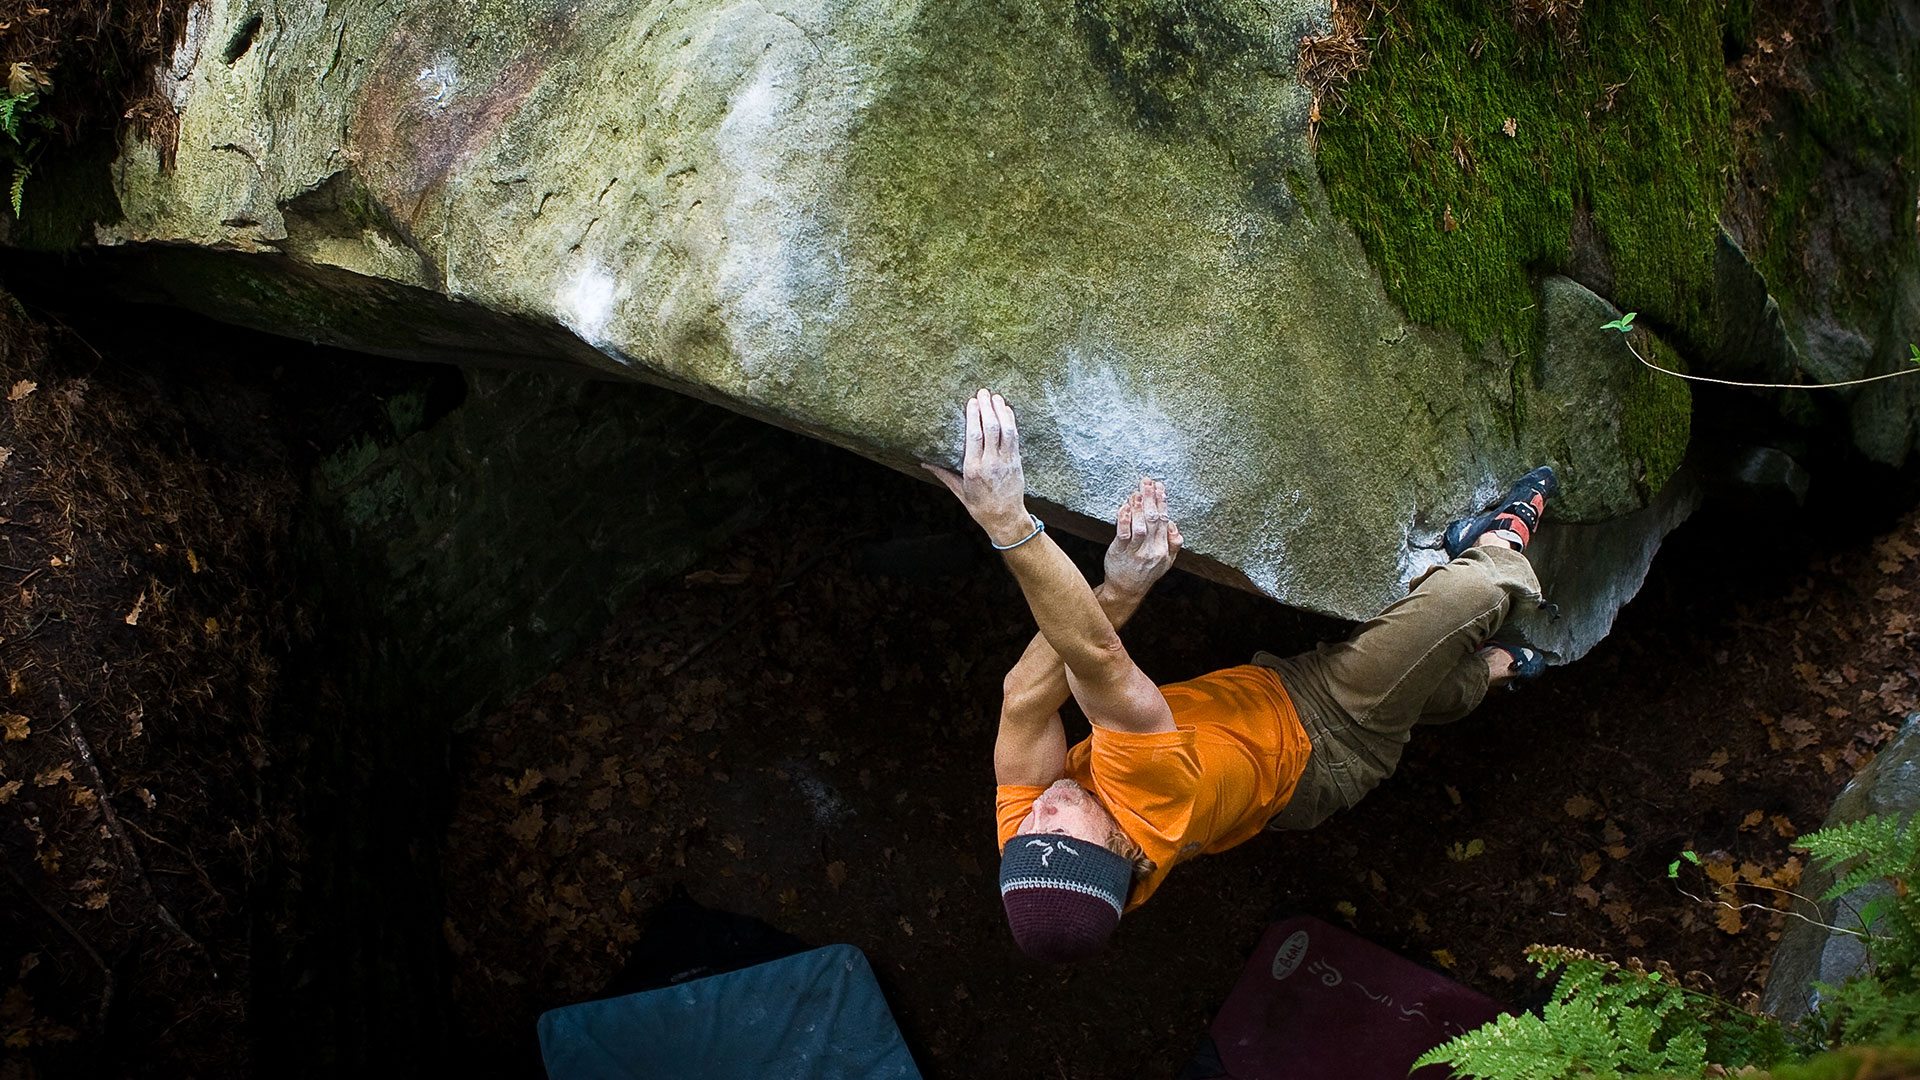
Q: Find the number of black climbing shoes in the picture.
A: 2